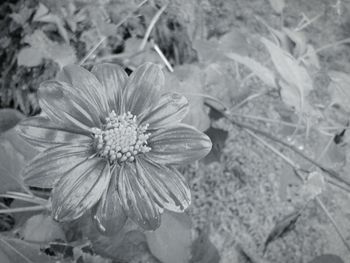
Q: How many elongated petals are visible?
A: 12